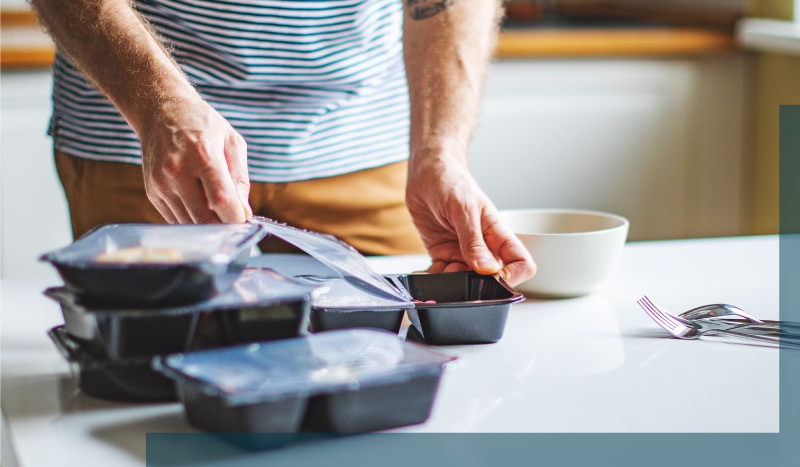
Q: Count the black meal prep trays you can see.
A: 5